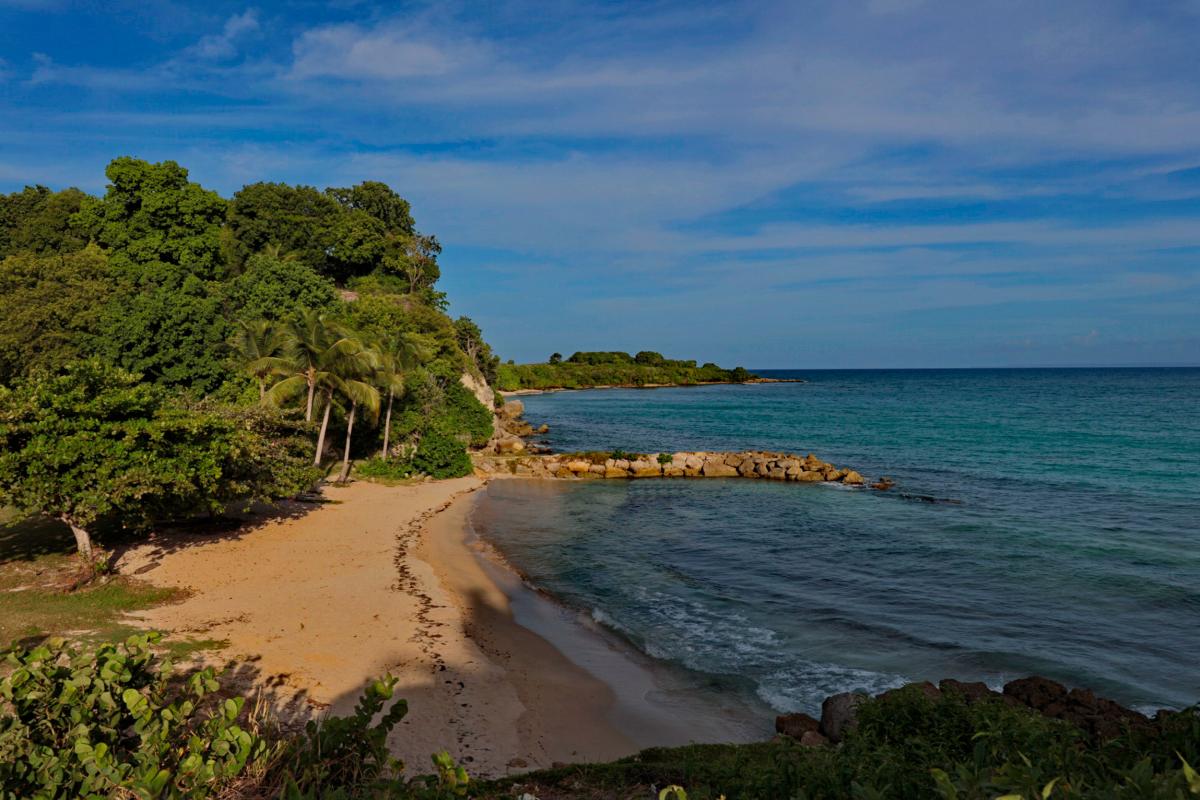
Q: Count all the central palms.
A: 5